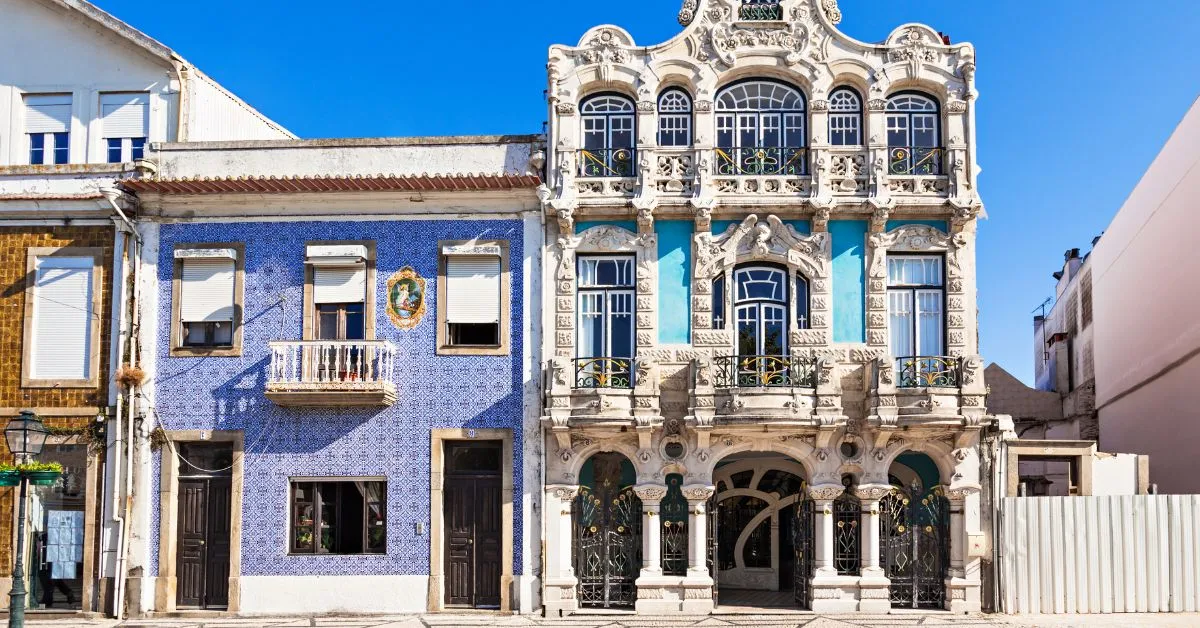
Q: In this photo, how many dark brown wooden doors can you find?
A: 2